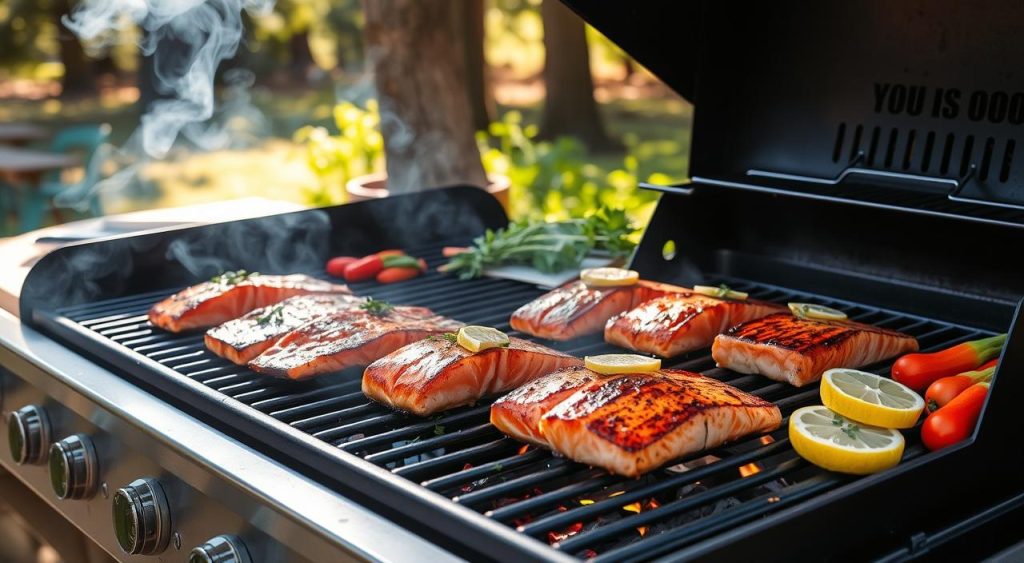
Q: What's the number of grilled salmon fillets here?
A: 9